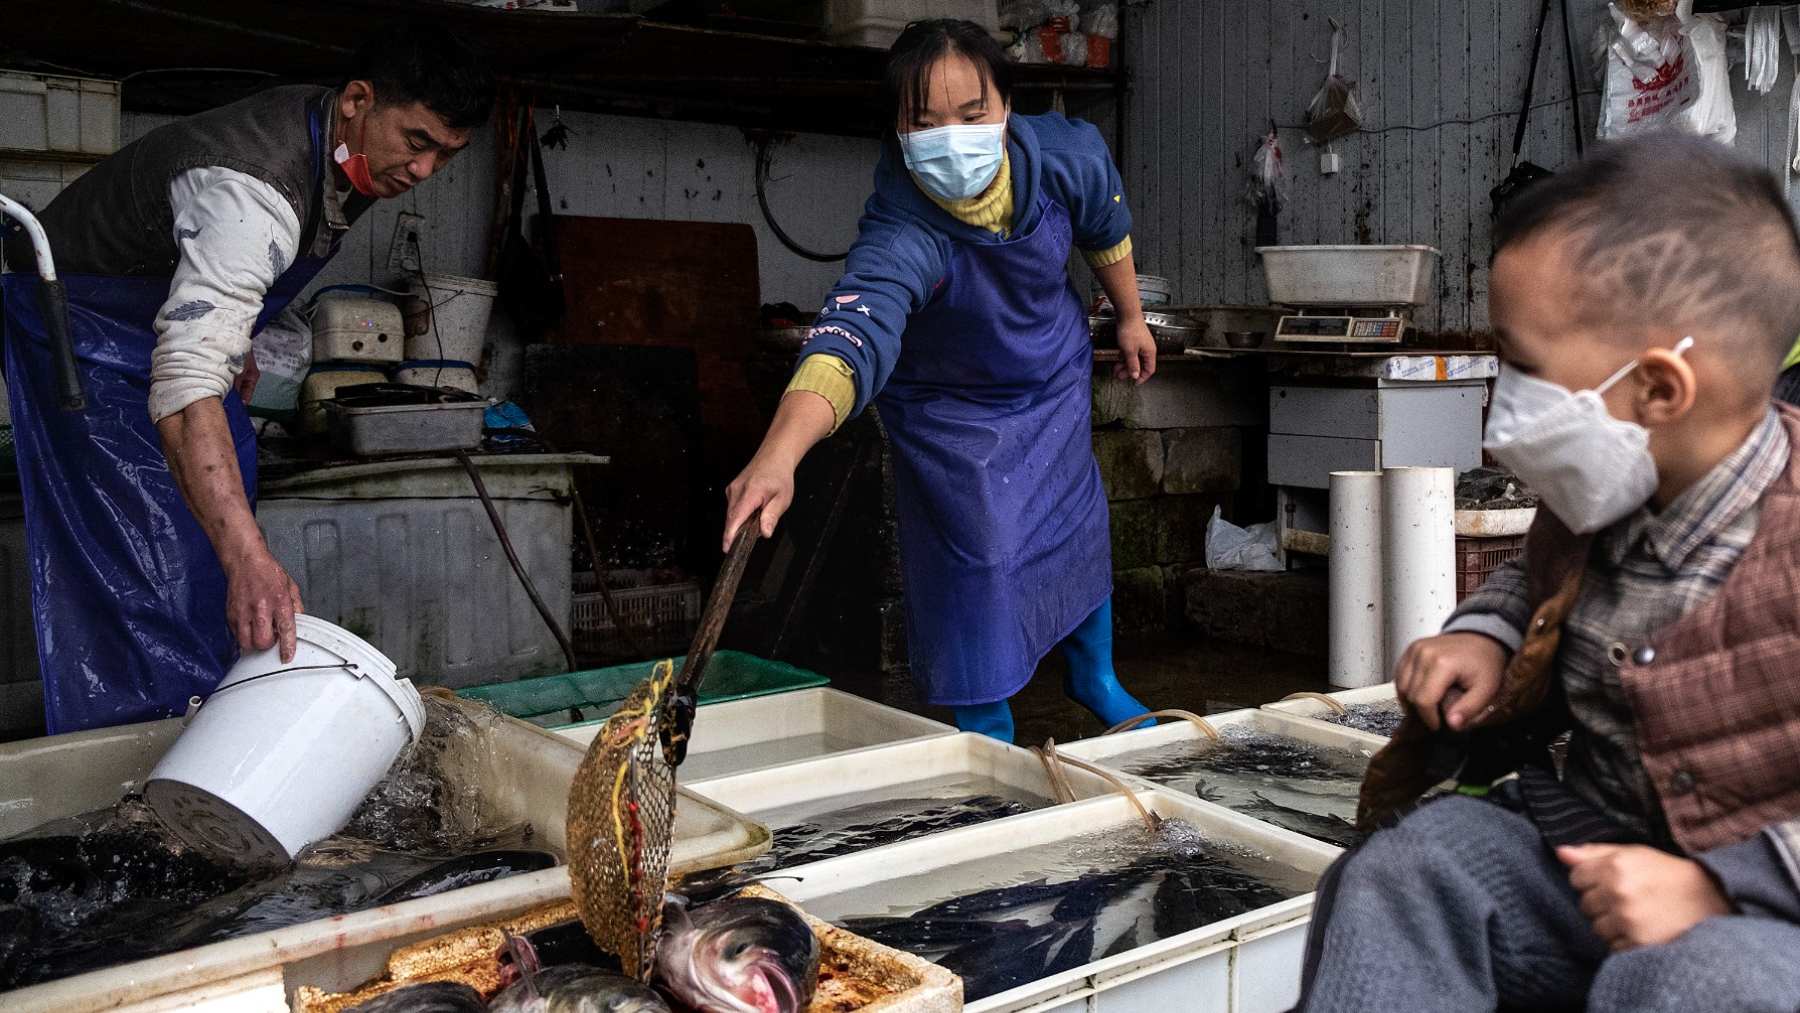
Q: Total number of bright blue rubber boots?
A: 2